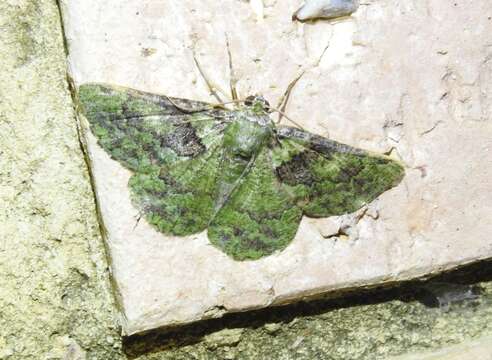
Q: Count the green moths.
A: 1